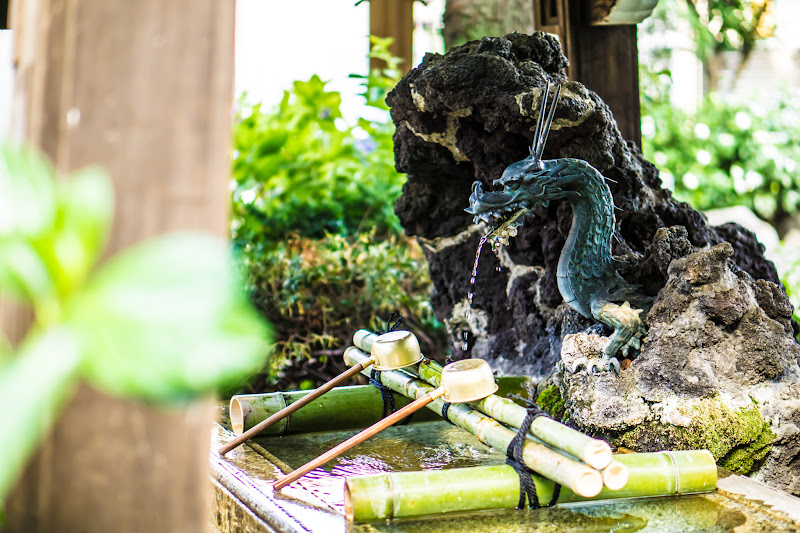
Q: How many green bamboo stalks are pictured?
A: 5